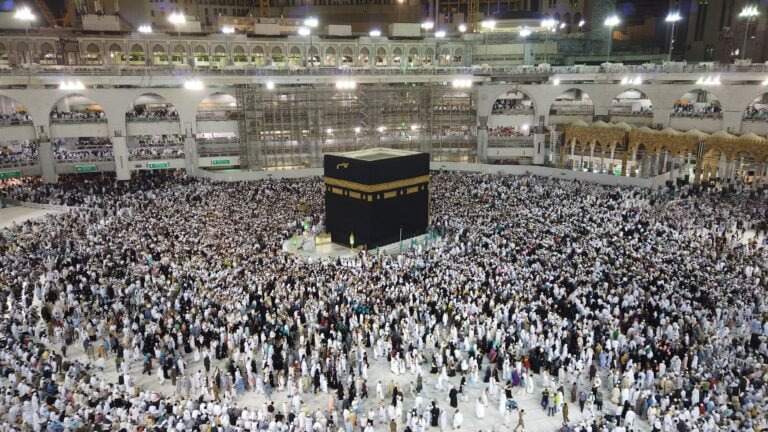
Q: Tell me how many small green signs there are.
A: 4